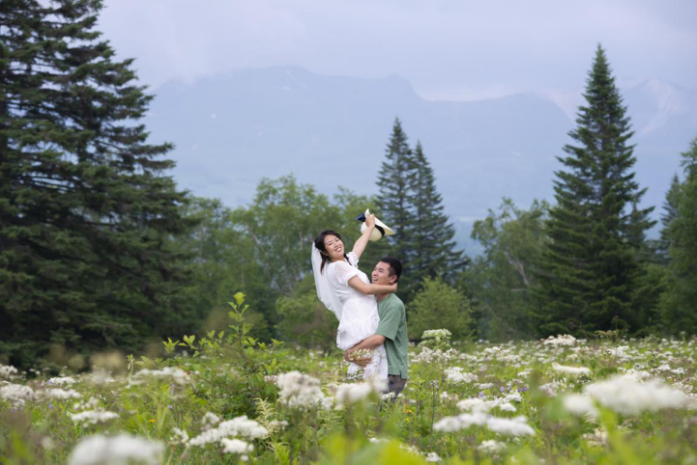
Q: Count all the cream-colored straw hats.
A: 1